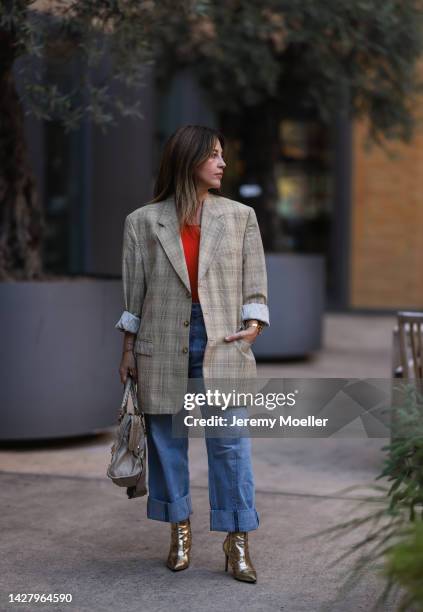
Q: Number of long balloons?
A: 0